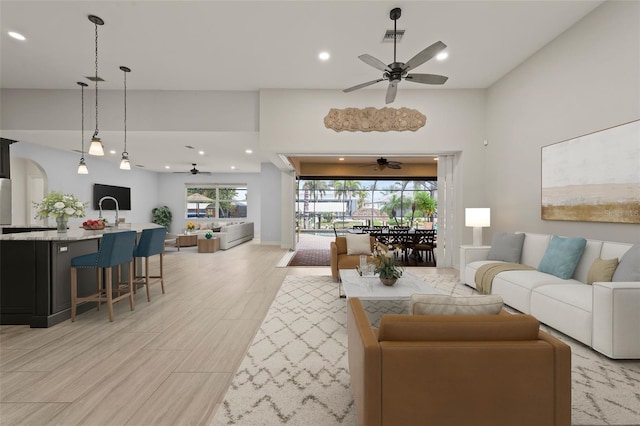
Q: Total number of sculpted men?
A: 0